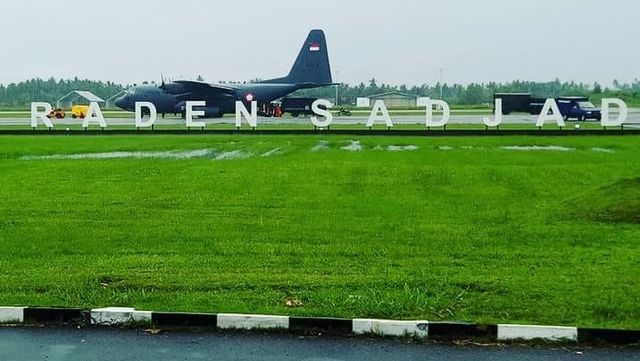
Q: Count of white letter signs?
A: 11